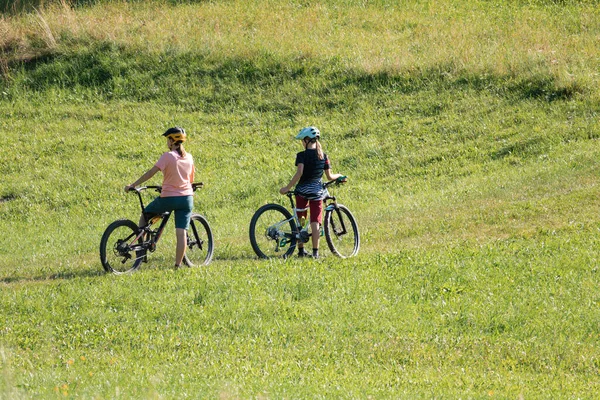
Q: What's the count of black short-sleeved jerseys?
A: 1